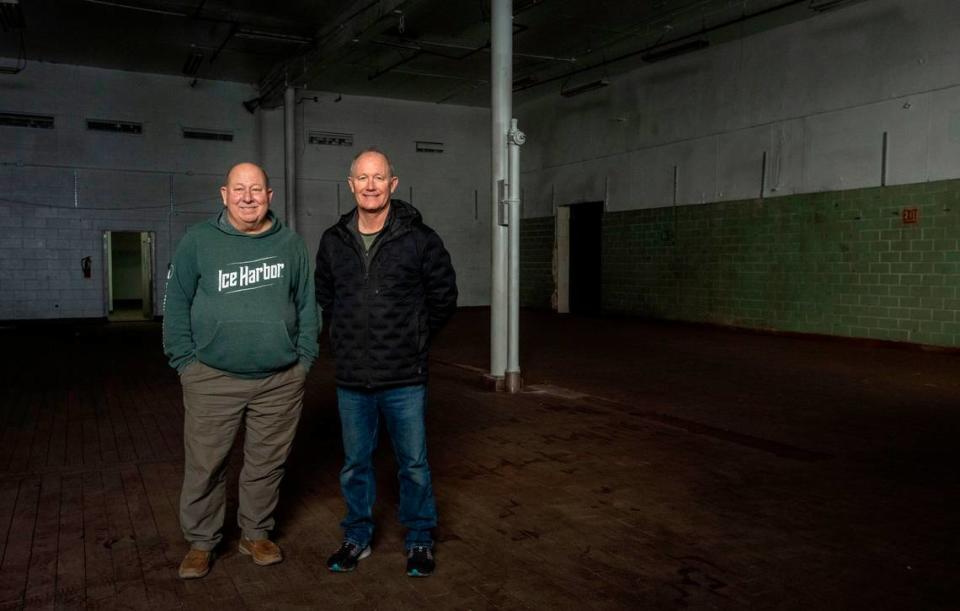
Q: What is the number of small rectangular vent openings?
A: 5